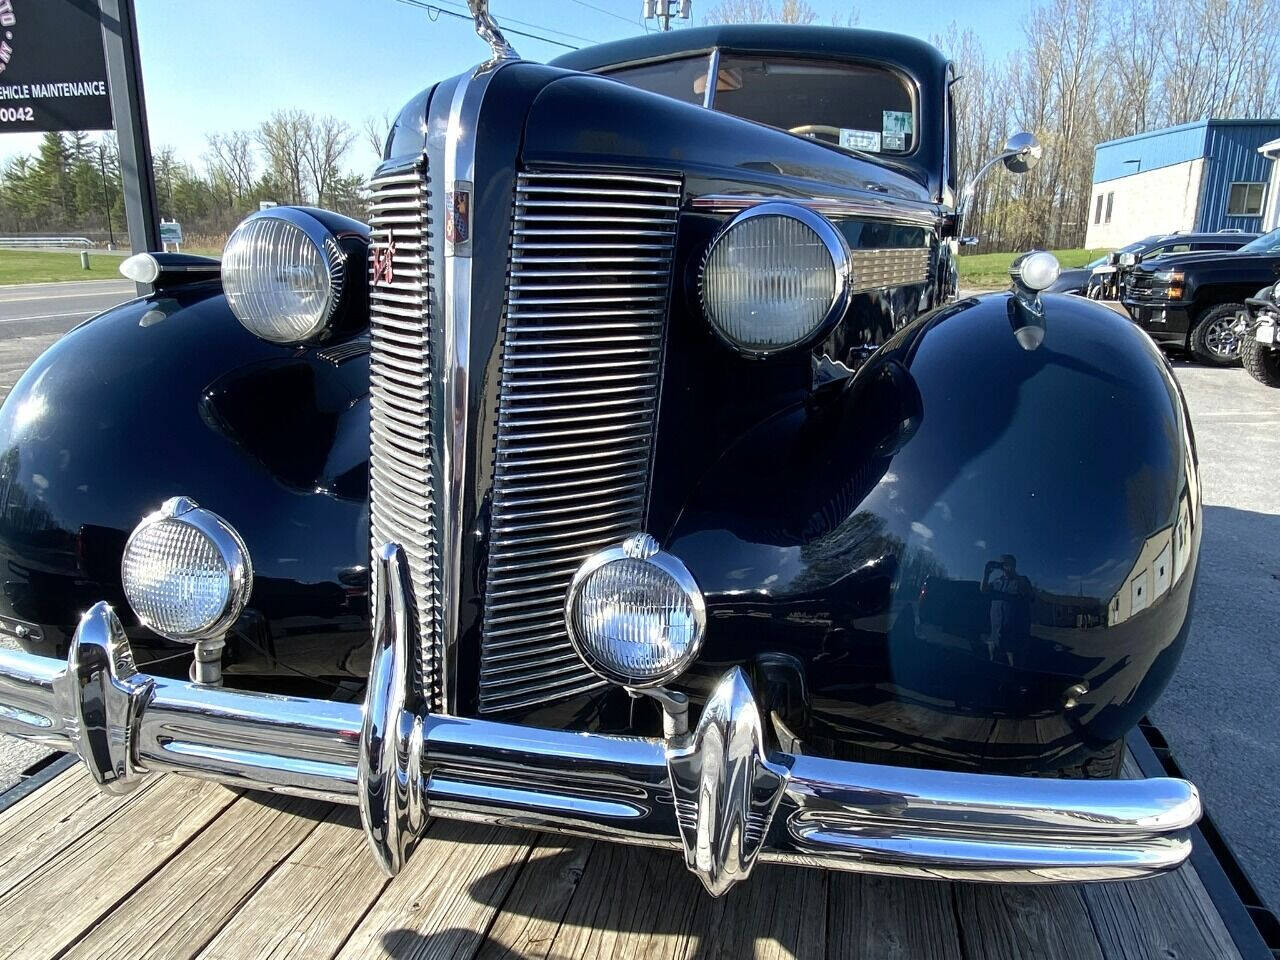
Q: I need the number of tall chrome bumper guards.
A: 3